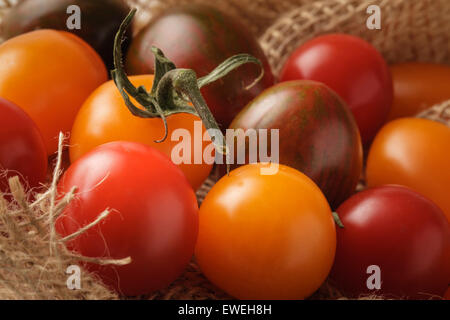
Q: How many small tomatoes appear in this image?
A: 12